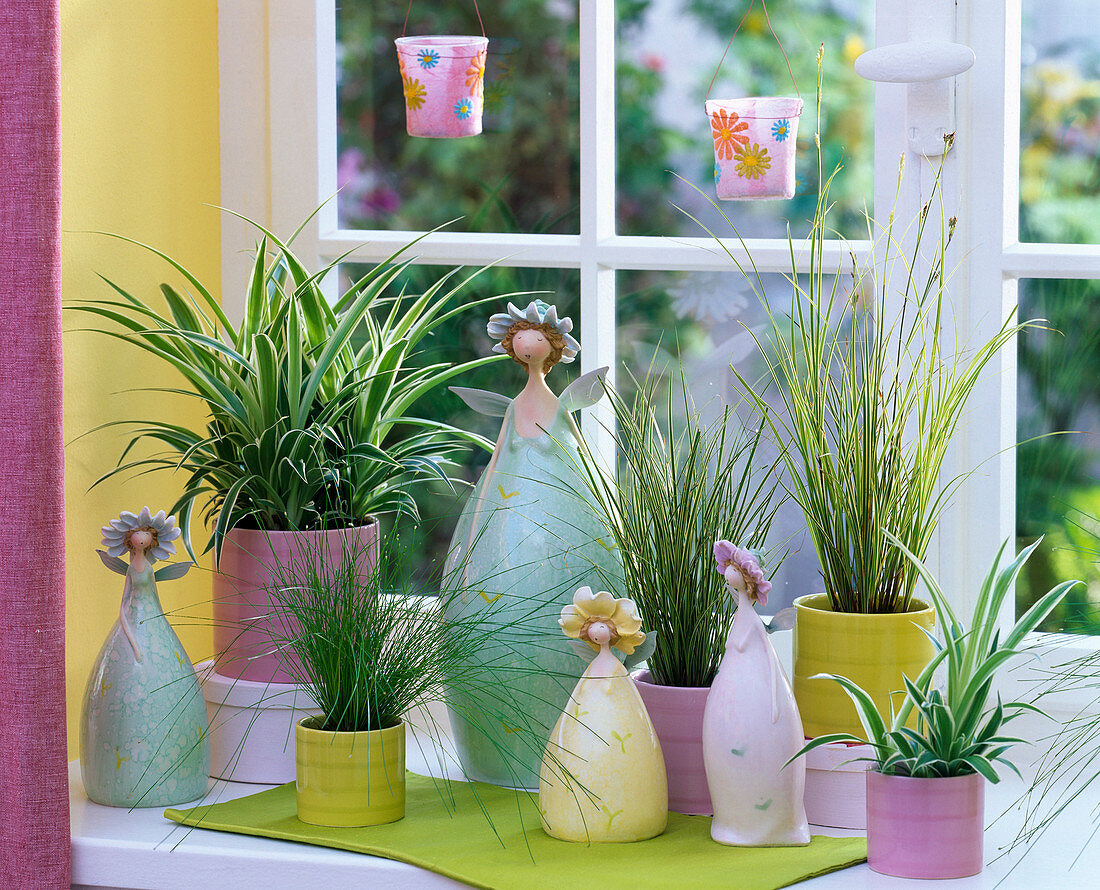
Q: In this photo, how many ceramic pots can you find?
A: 5